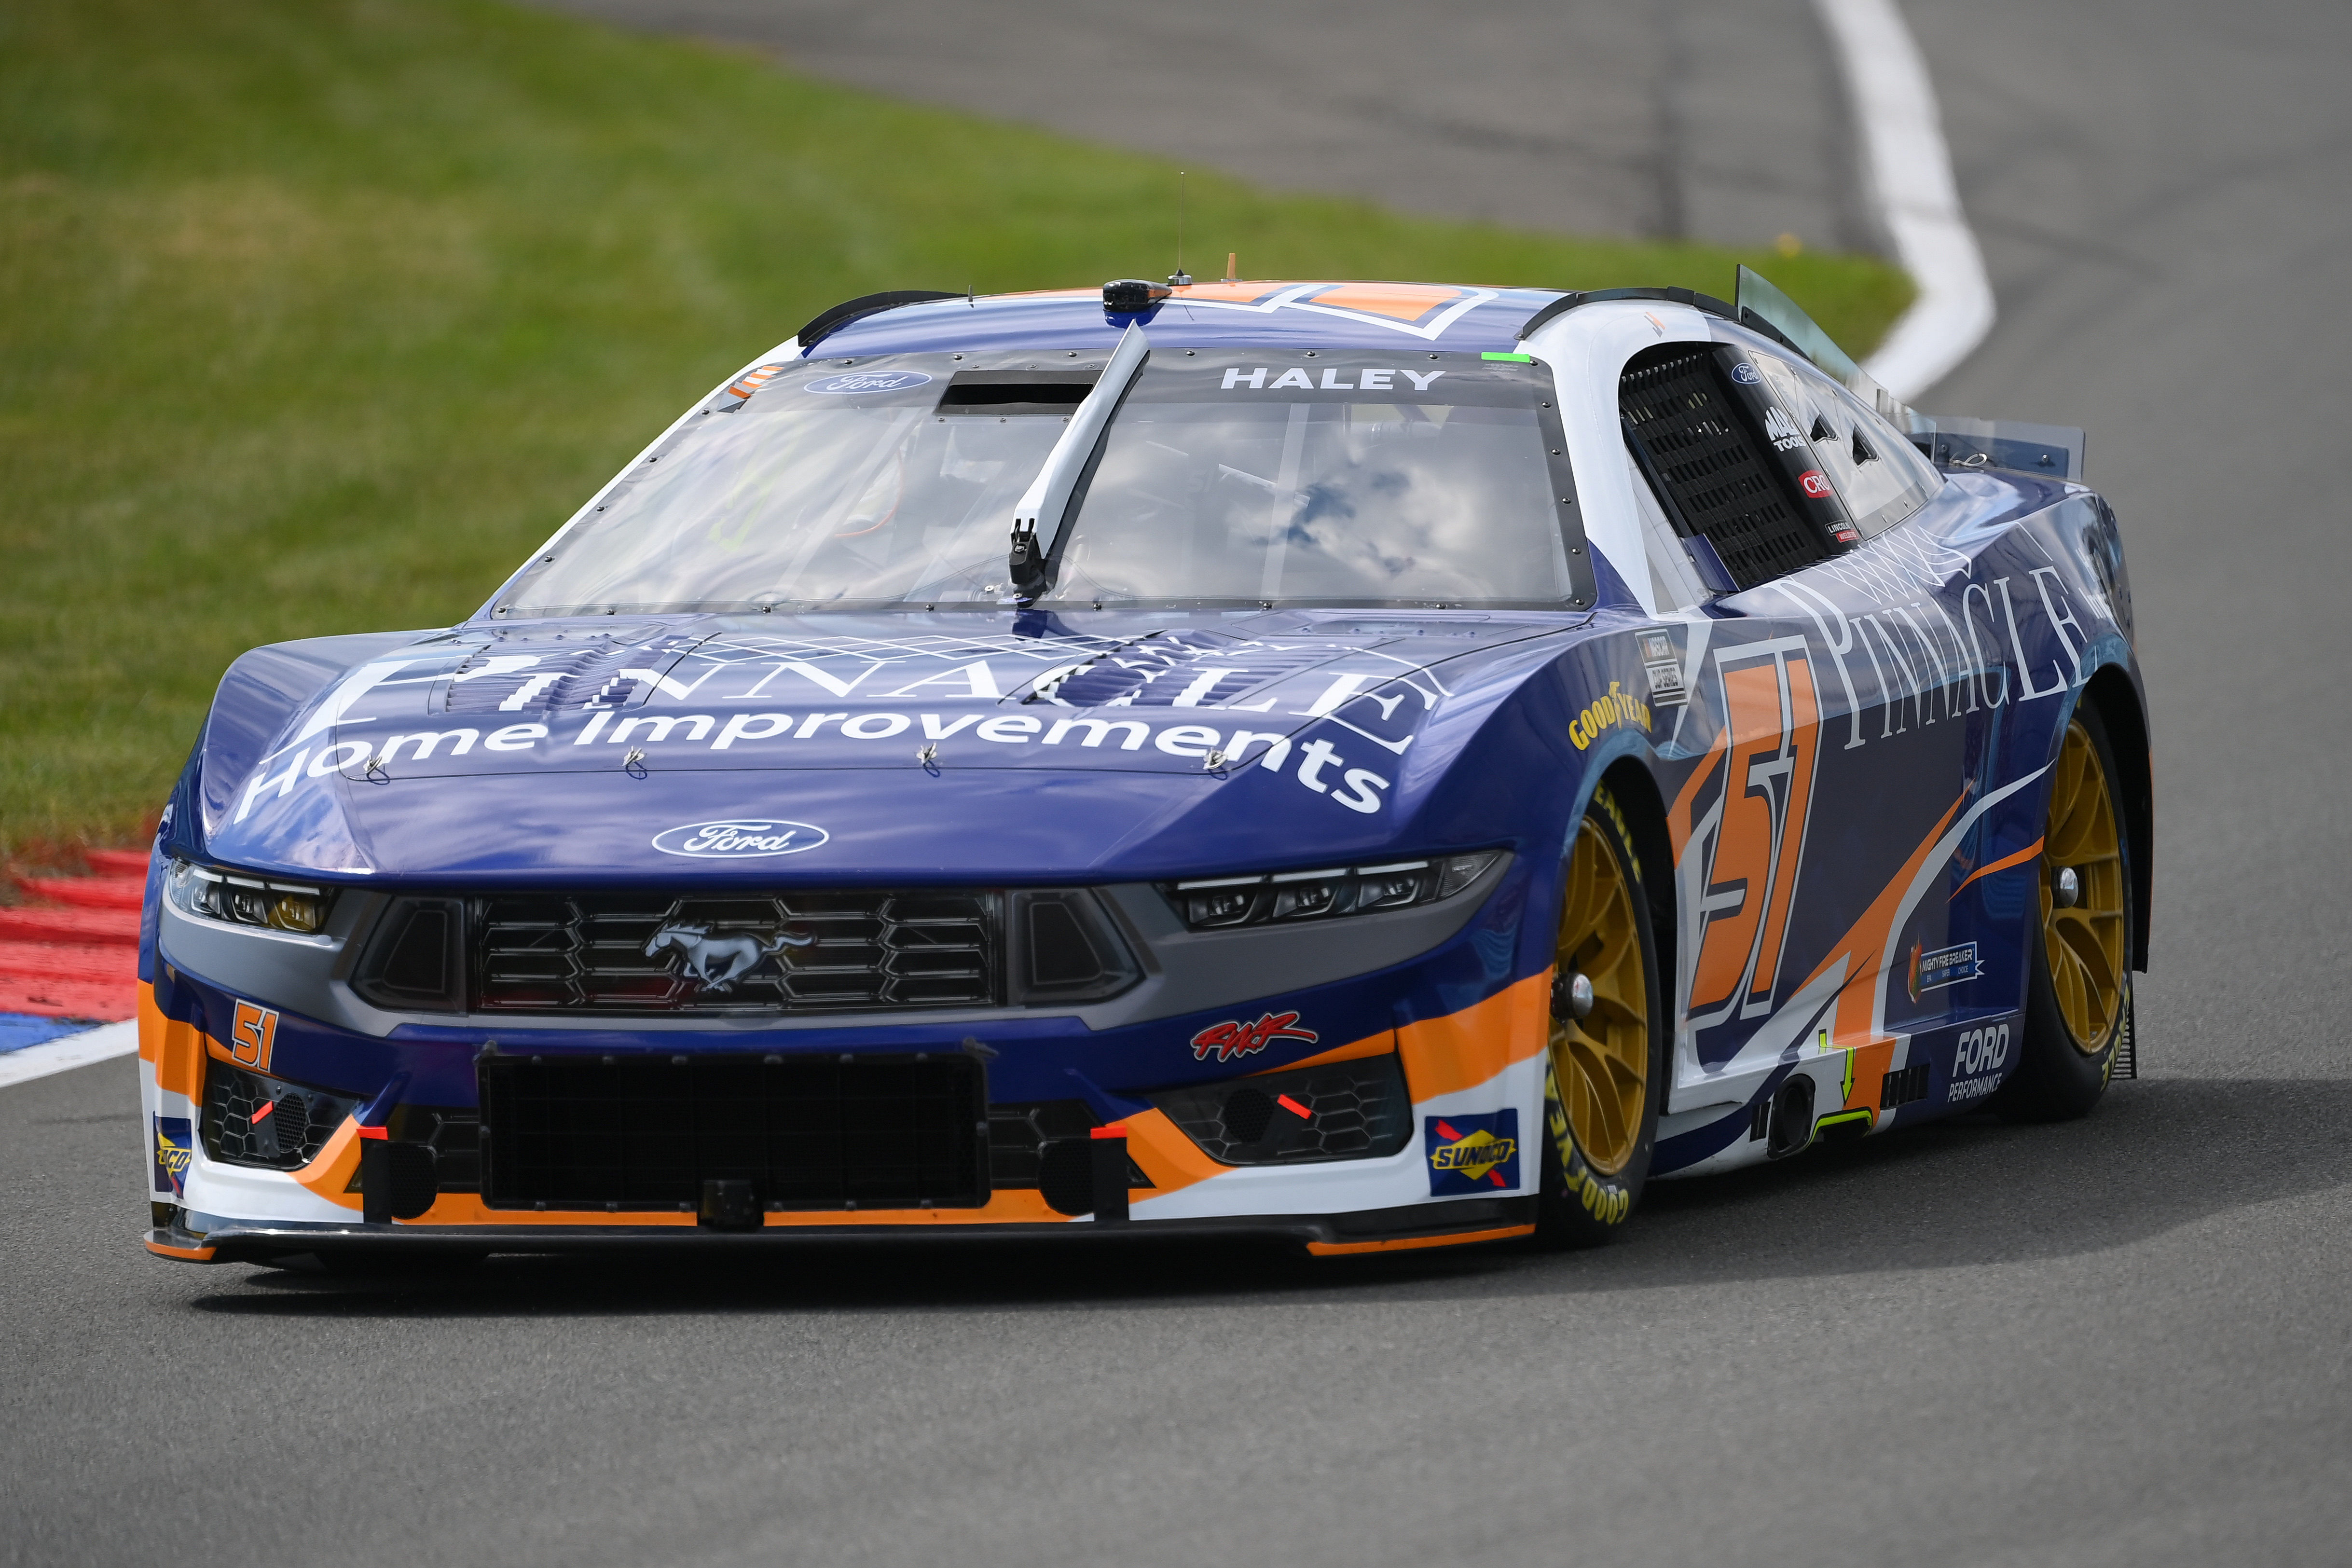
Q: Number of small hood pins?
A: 4